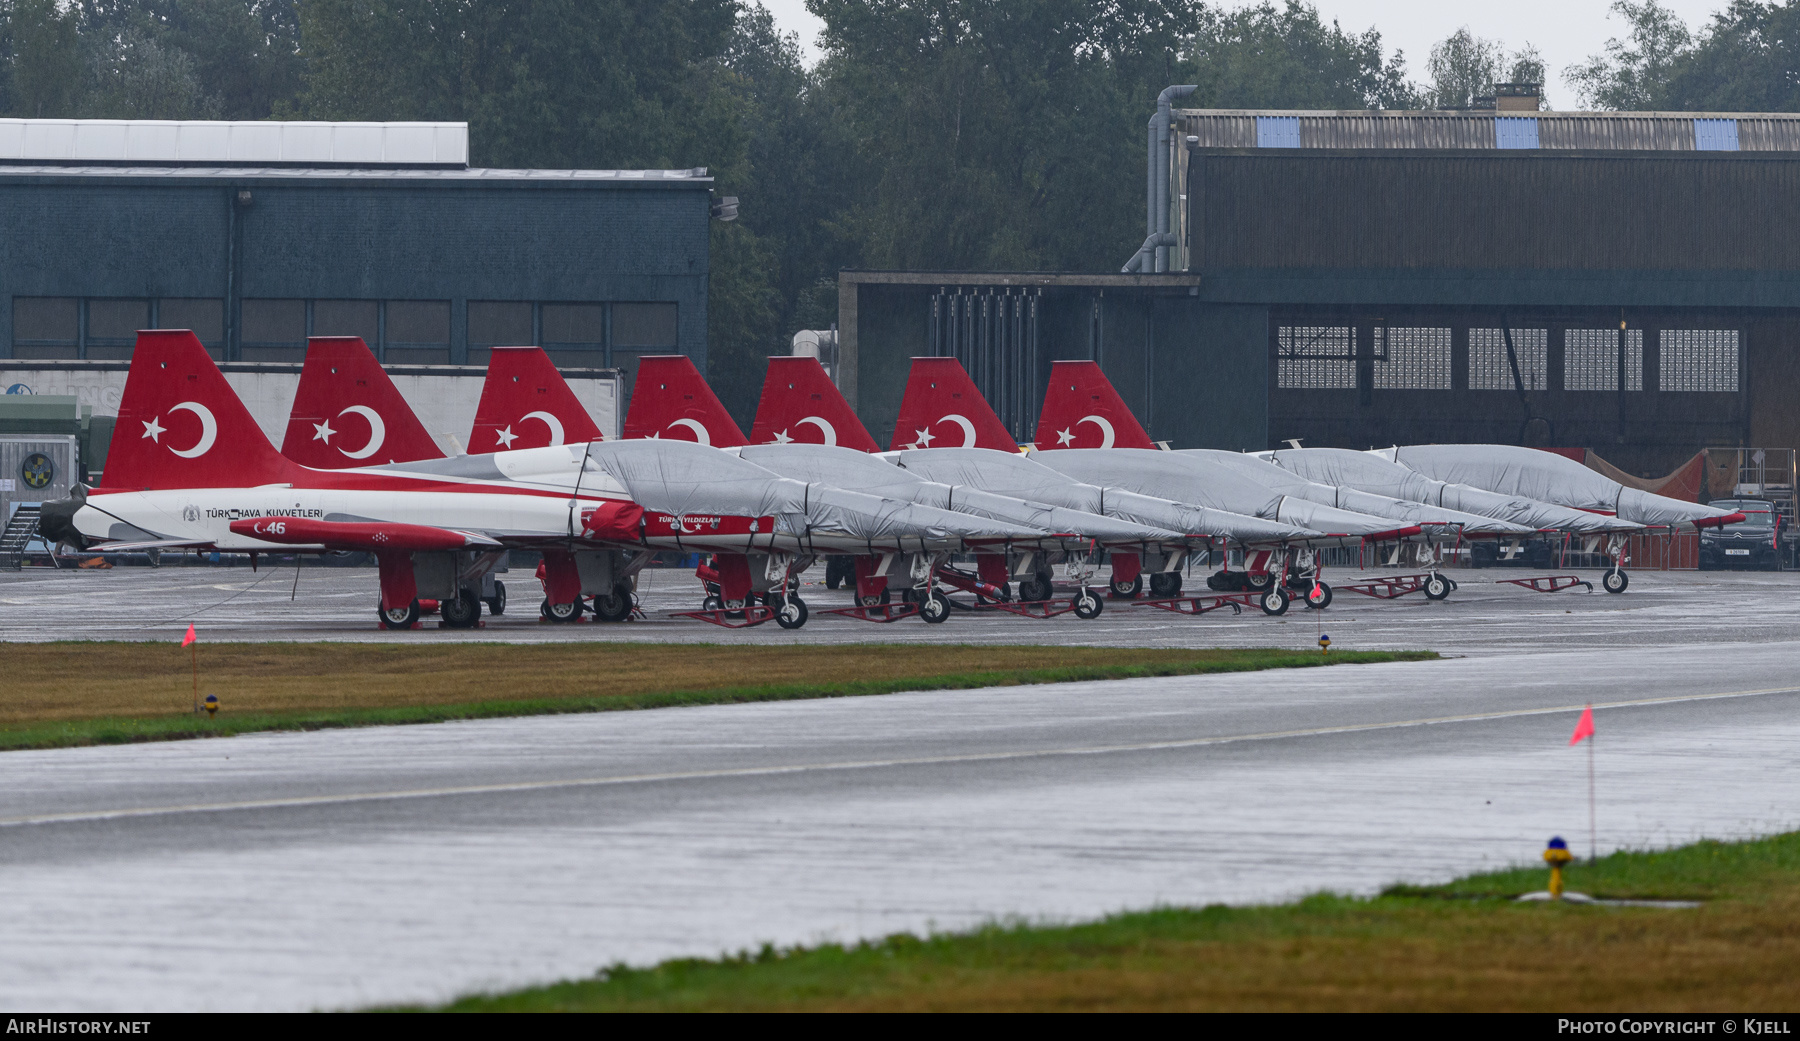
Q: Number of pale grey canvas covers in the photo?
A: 7